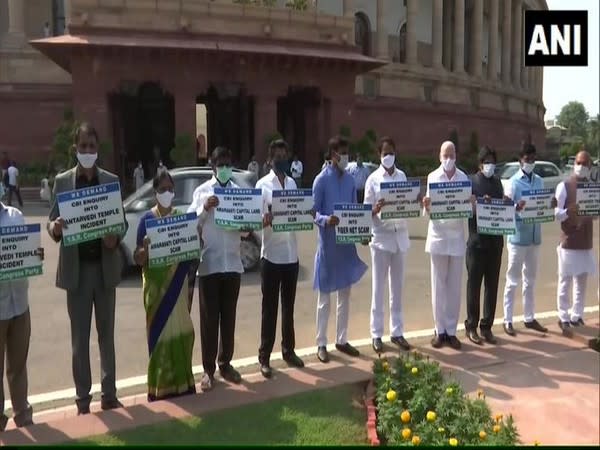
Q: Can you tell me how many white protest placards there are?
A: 11